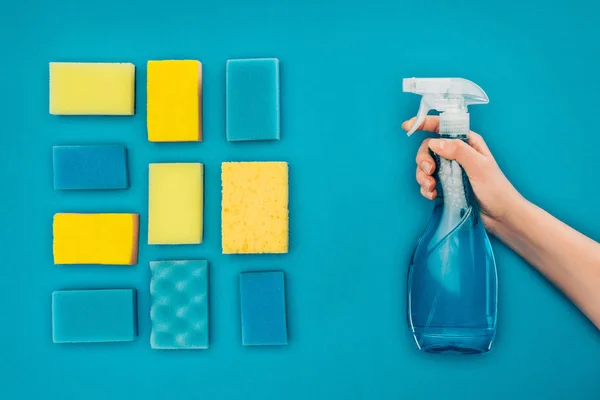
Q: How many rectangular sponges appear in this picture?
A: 10